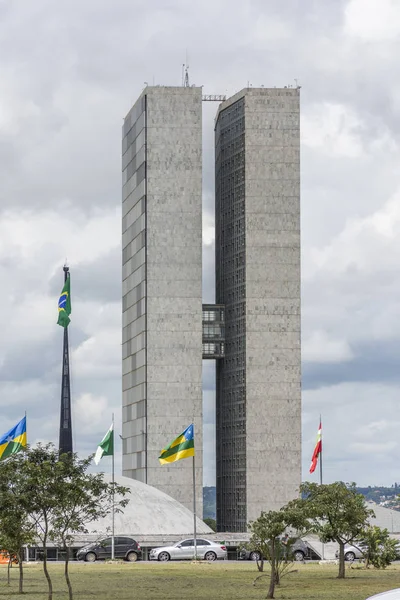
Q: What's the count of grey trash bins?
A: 0